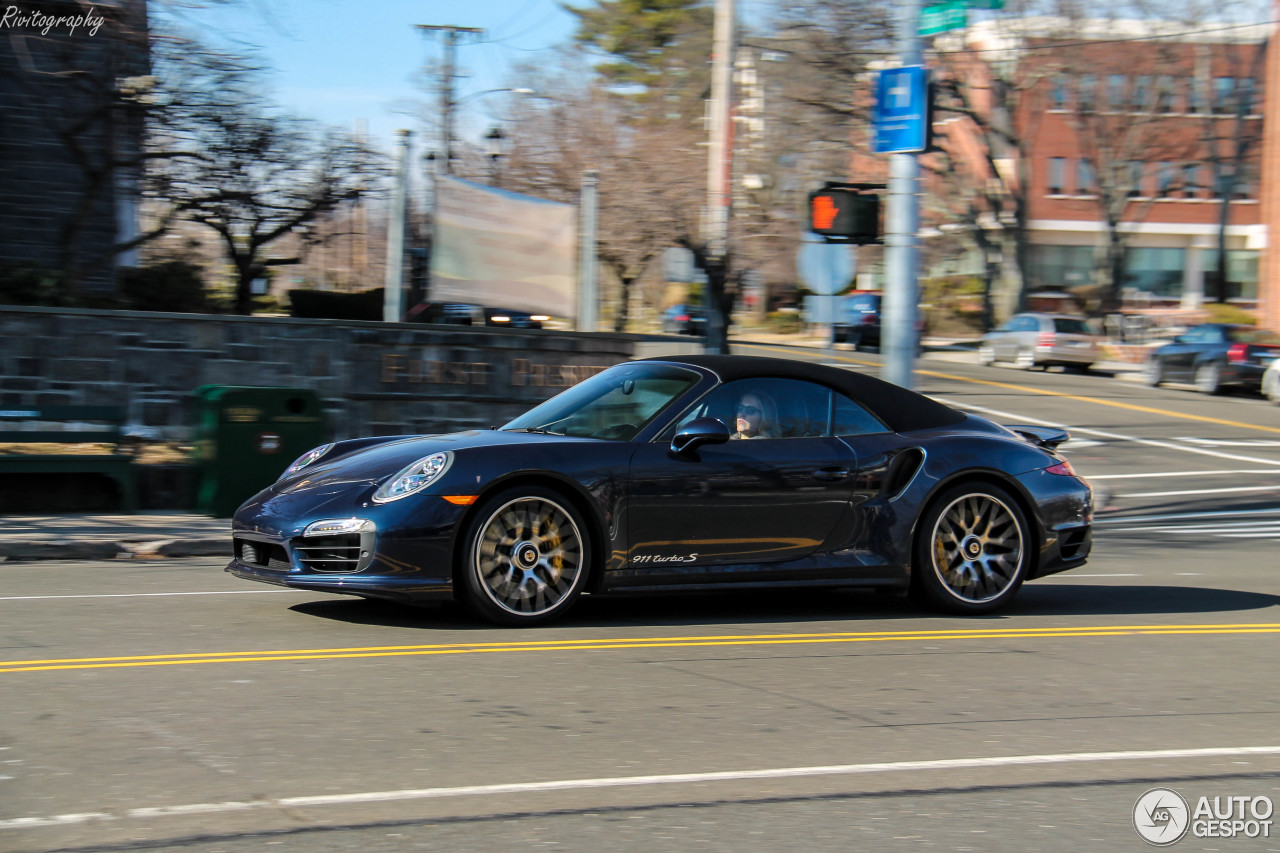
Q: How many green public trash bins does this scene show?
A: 1